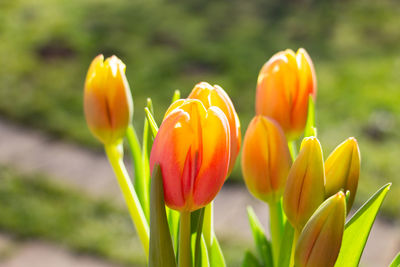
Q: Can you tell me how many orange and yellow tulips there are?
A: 8